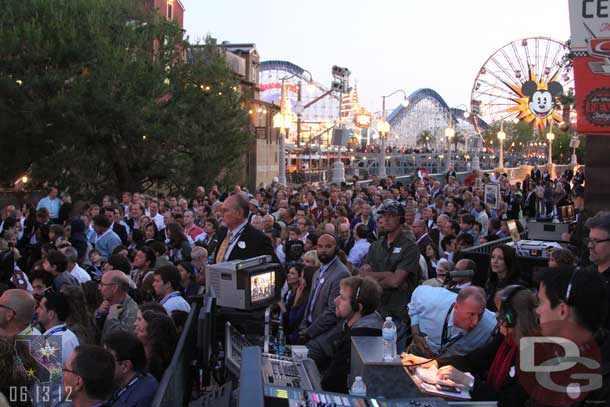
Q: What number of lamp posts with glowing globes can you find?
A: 5